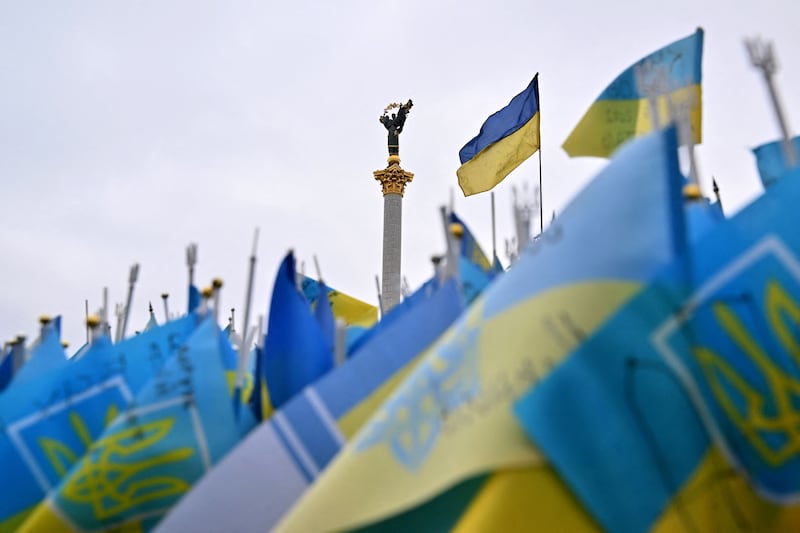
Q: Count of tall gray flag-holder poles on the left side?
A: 3